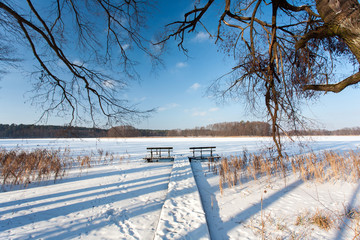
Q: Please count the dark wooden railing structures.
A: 2